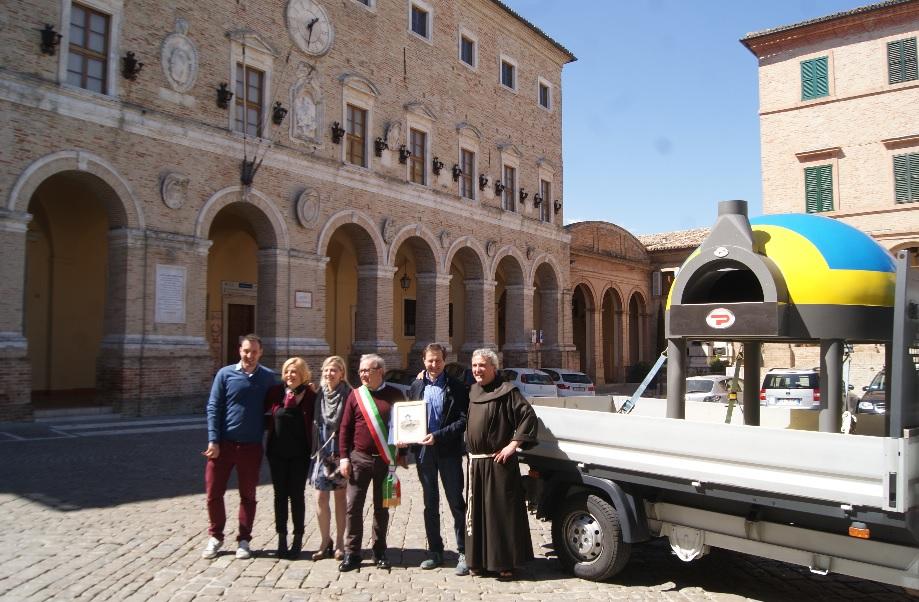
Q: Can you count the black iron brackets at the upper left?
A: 14